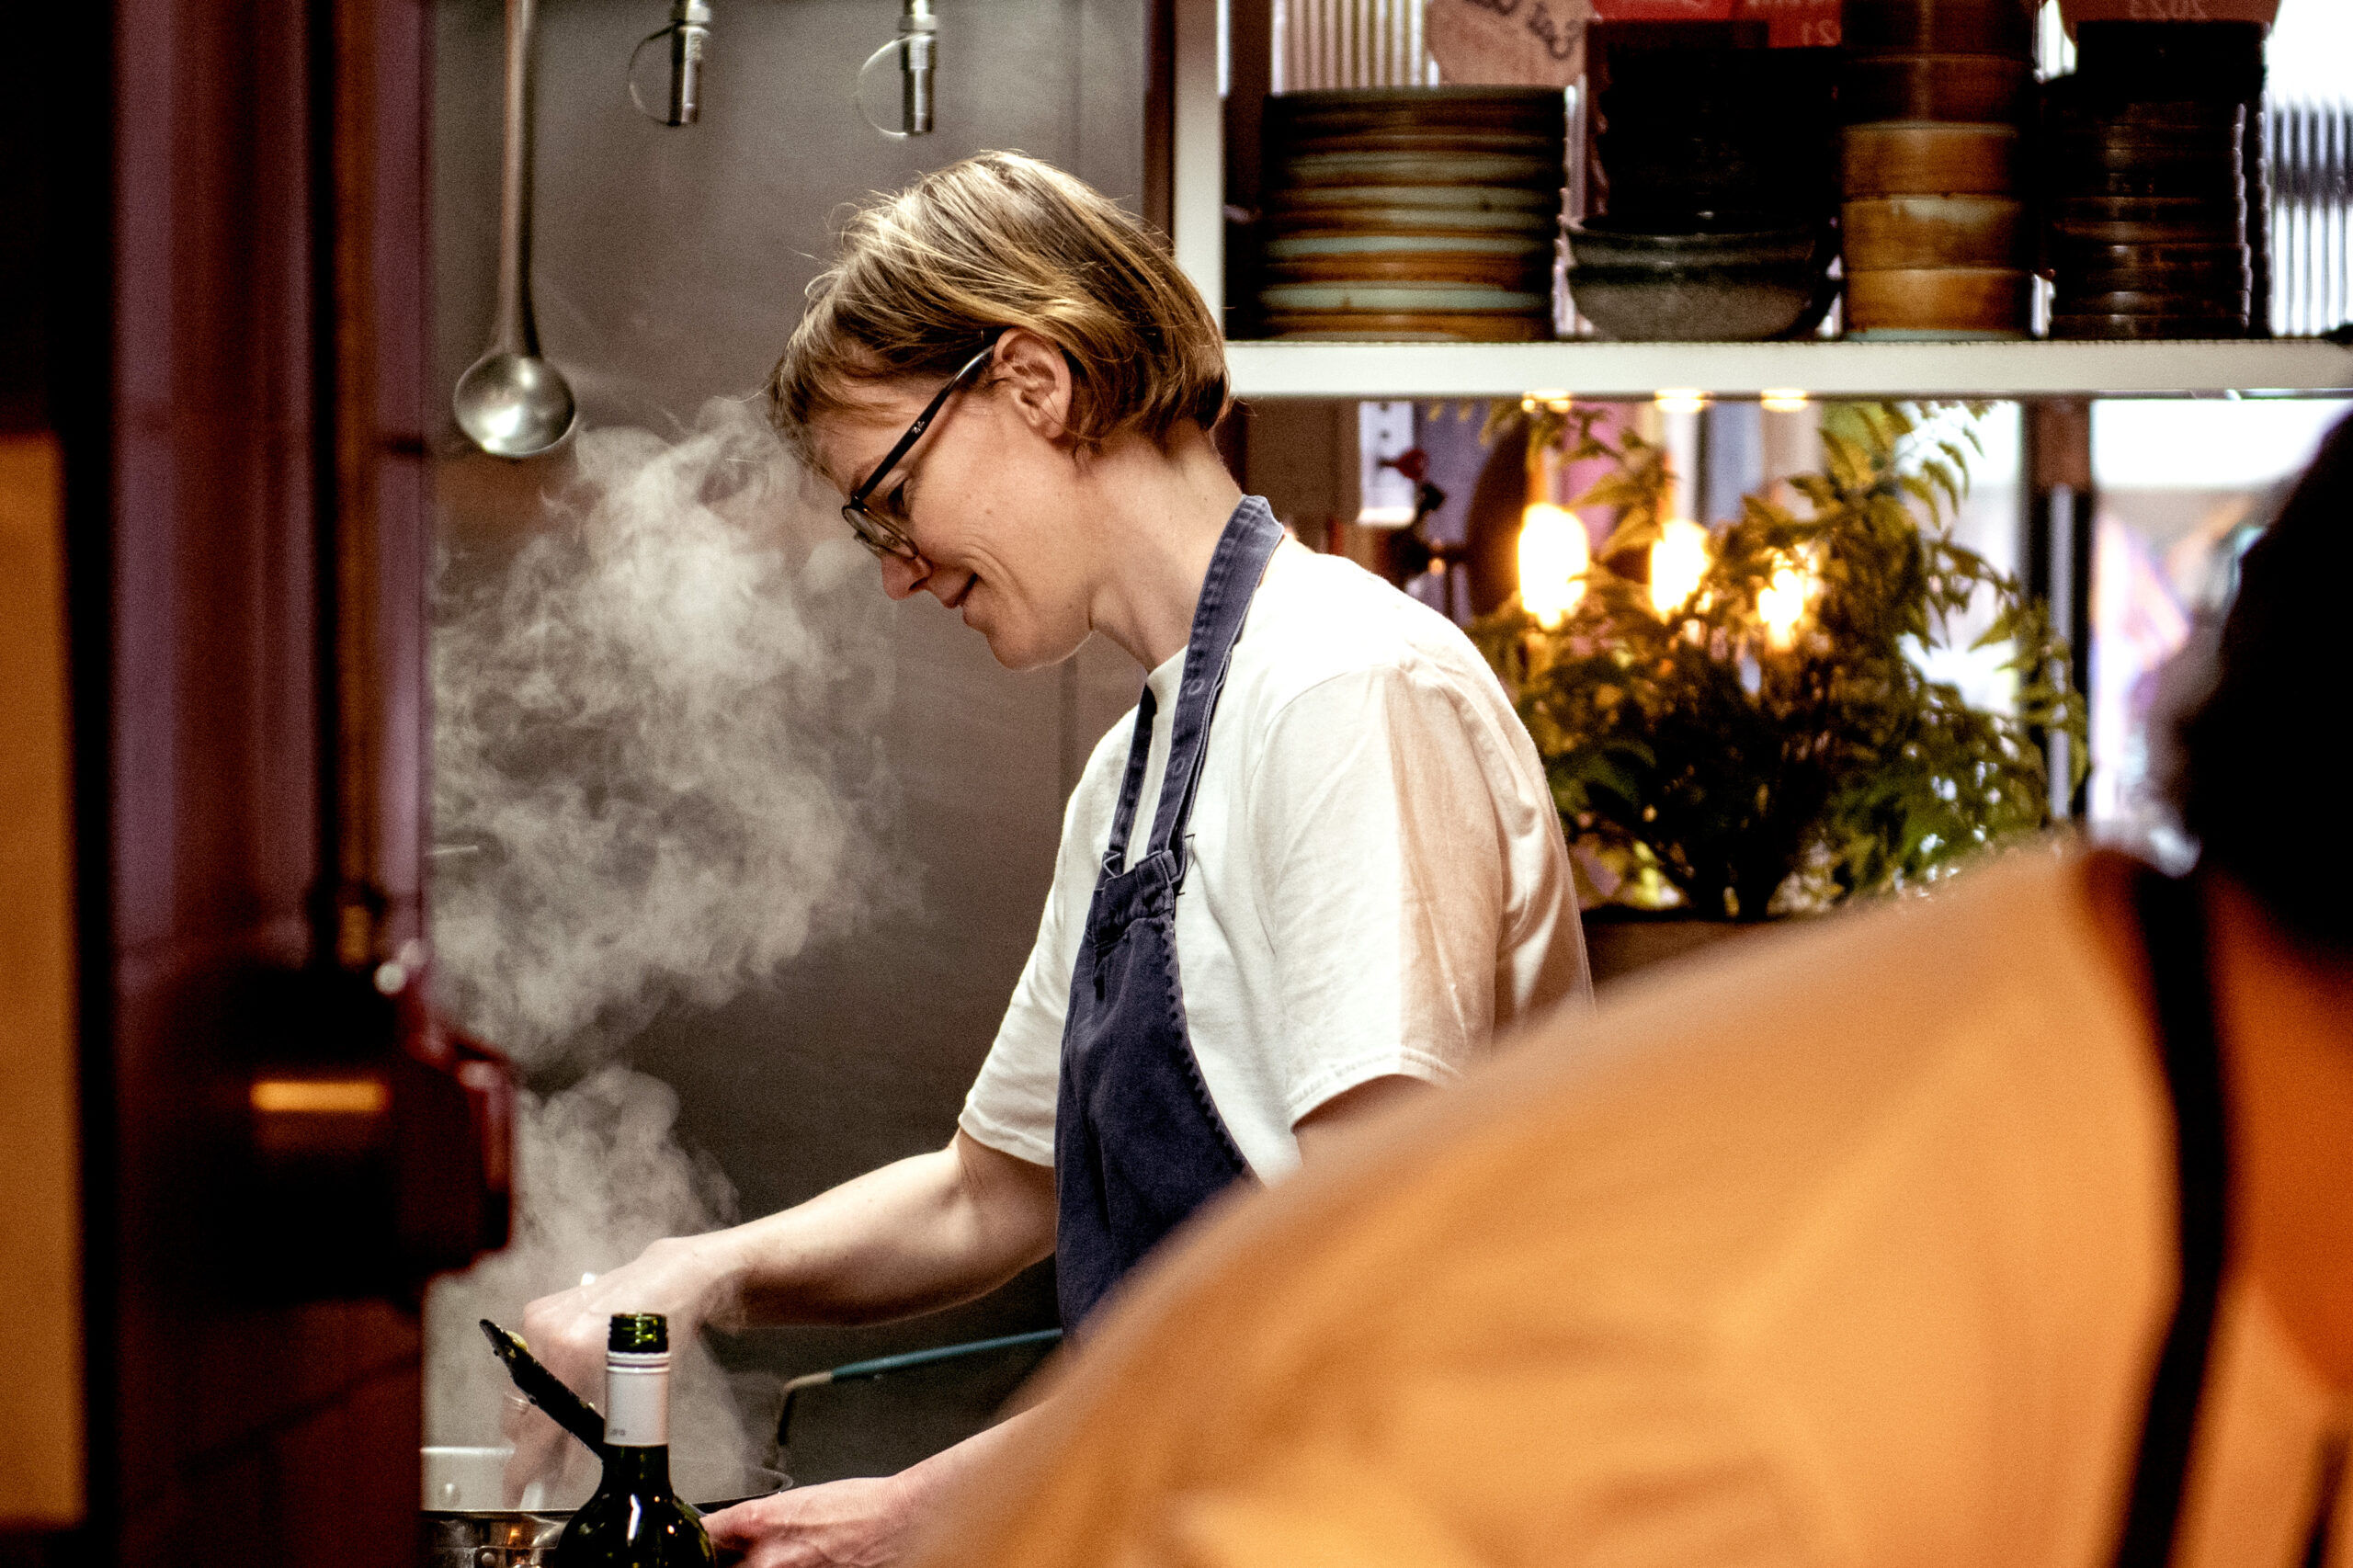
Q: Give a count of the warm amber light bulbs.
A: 3